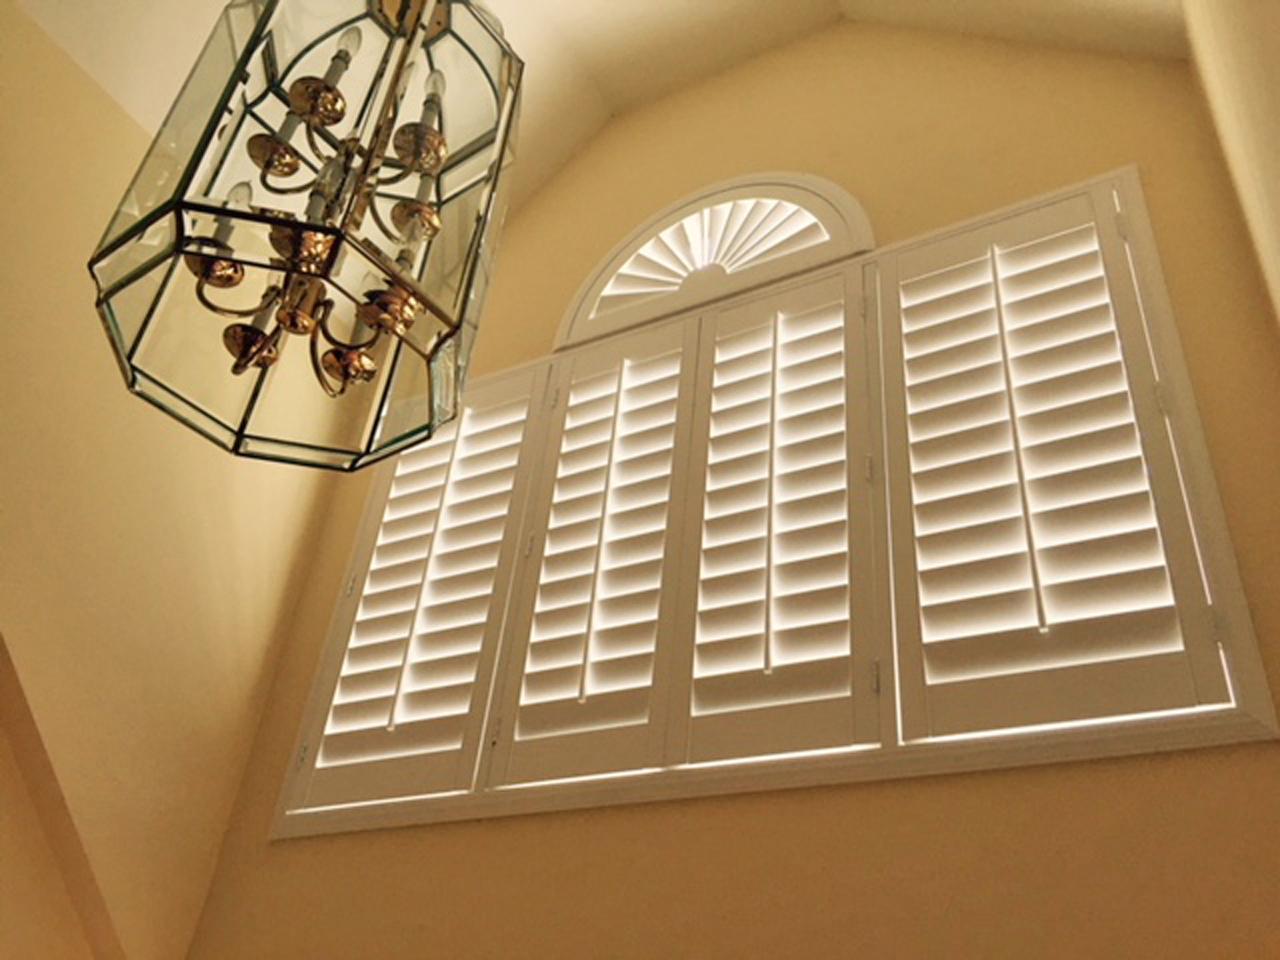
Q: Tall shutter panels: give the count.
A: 4